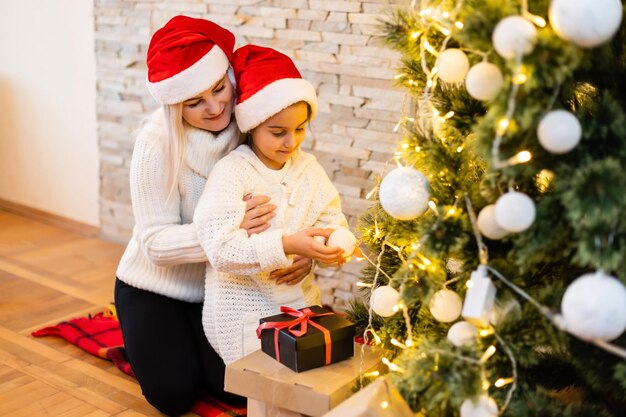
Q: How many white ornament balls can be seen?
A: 14